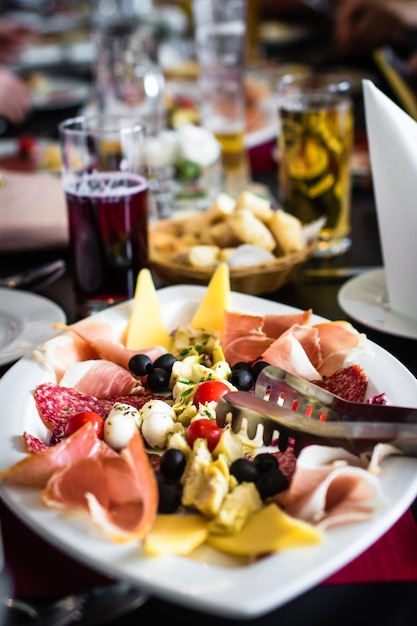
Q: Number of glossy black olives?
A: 12